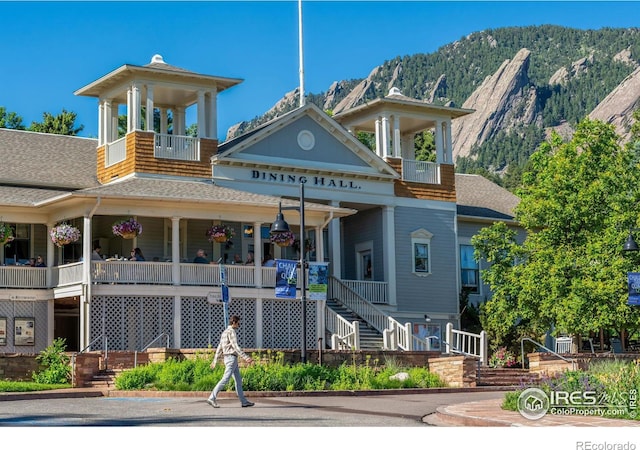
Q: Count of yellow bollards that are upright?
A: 0